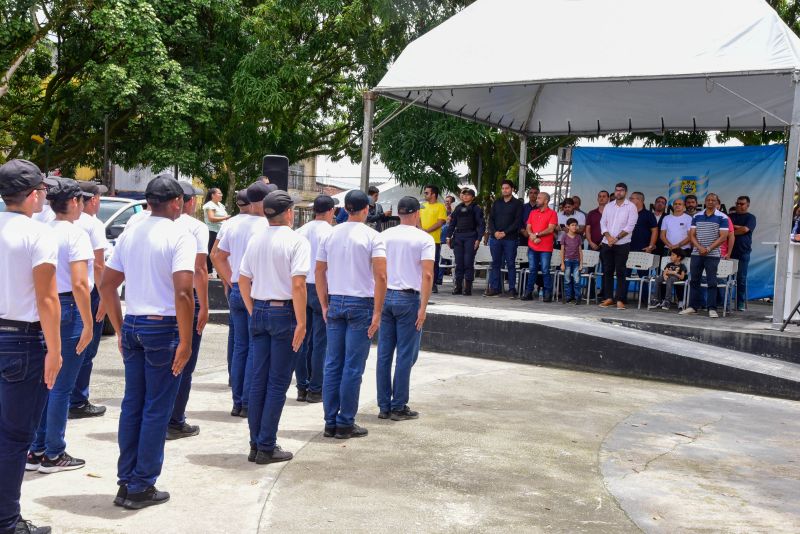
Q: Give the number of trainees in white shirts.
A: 13